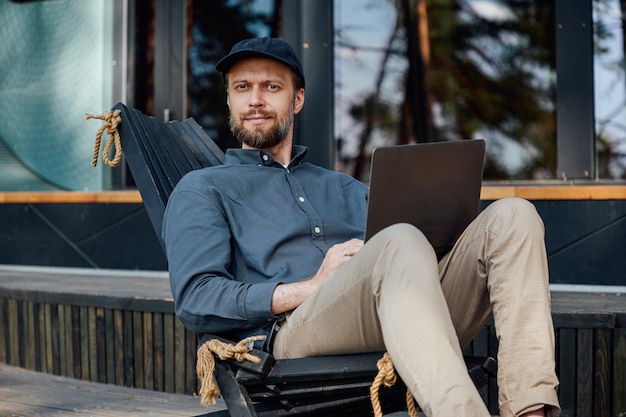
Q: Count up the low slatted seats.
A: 1